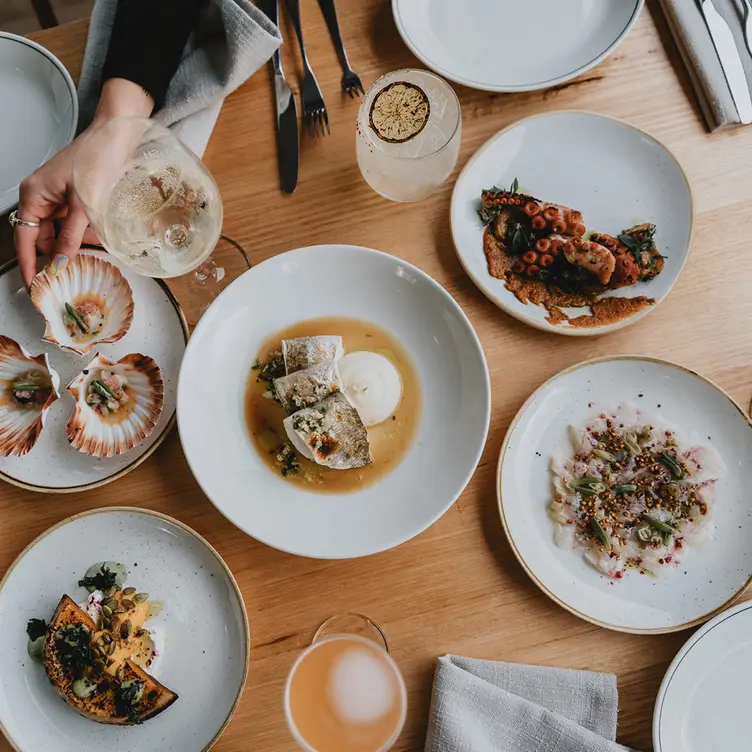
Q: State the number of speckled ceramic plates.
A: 4